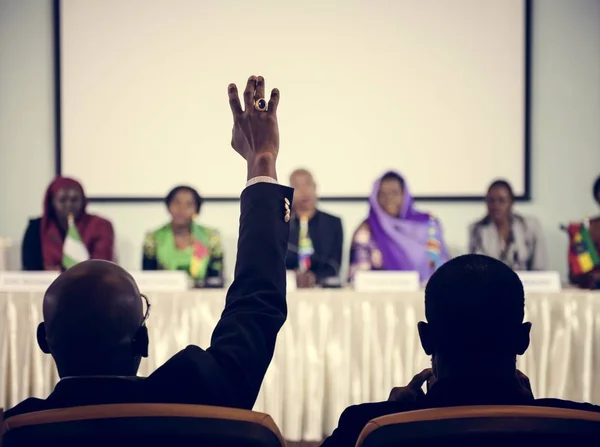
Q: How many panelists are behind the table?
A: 6